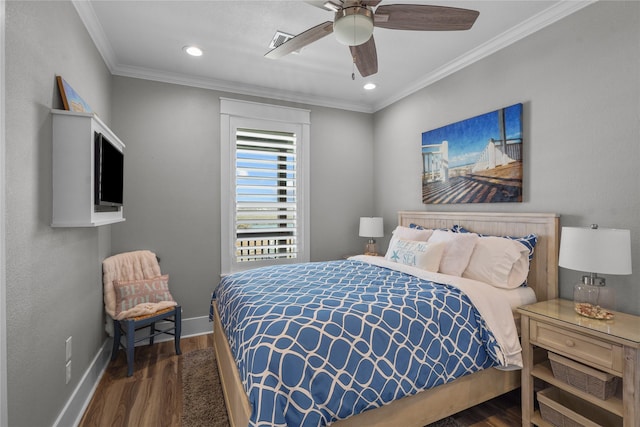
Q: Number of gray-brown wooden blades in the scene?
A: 5